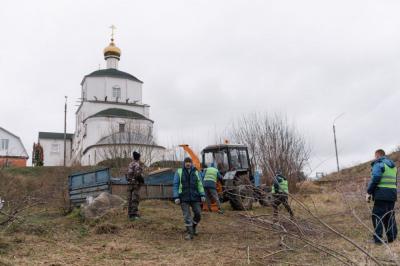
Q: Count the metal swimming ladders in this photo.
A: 0